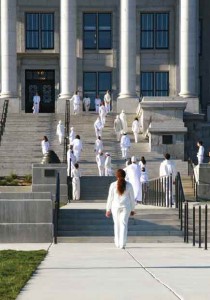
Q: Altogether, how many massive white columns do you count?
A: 4